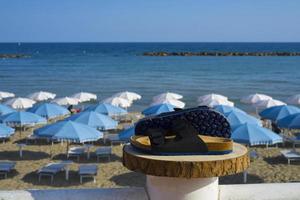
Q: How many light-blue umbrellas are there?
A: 14